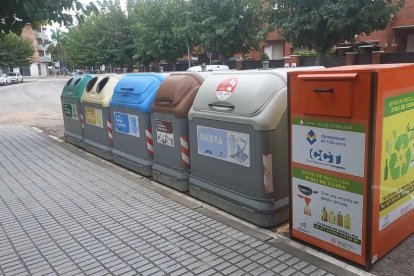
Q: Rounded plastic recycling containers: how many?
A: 5